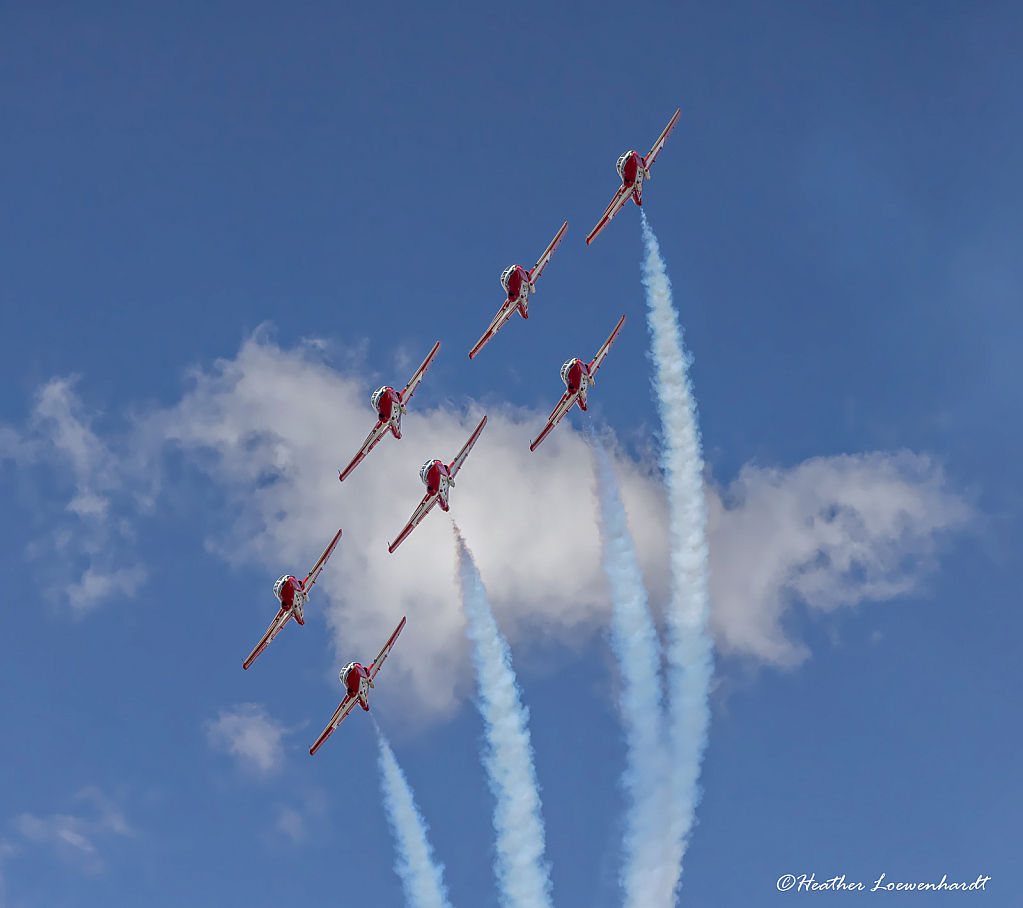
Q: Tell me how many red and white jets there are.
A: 7